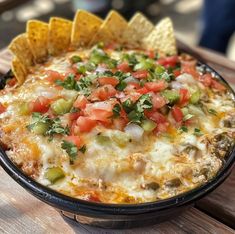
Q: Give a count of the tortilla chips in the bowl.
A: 8